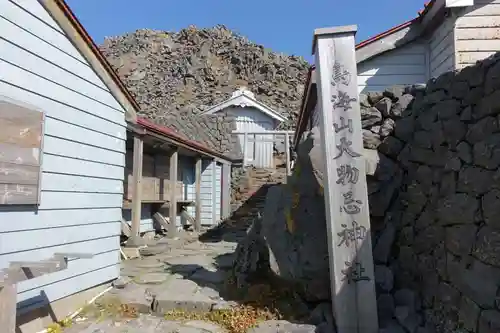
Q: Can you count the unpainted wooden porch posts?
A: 3